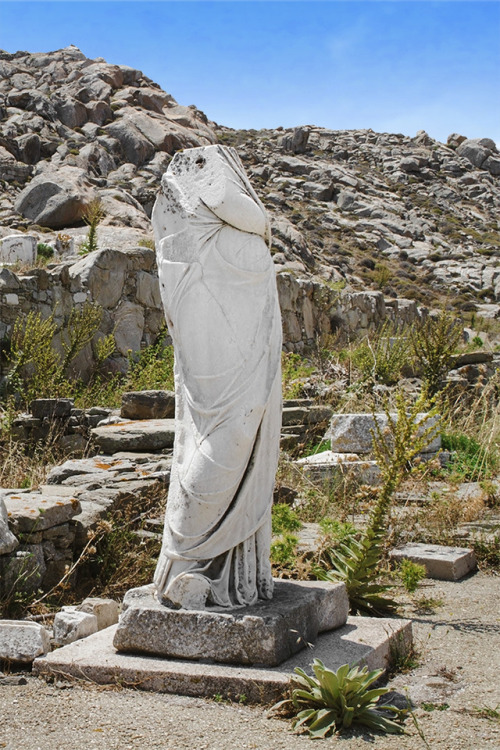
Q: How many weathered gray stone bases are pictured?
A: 2